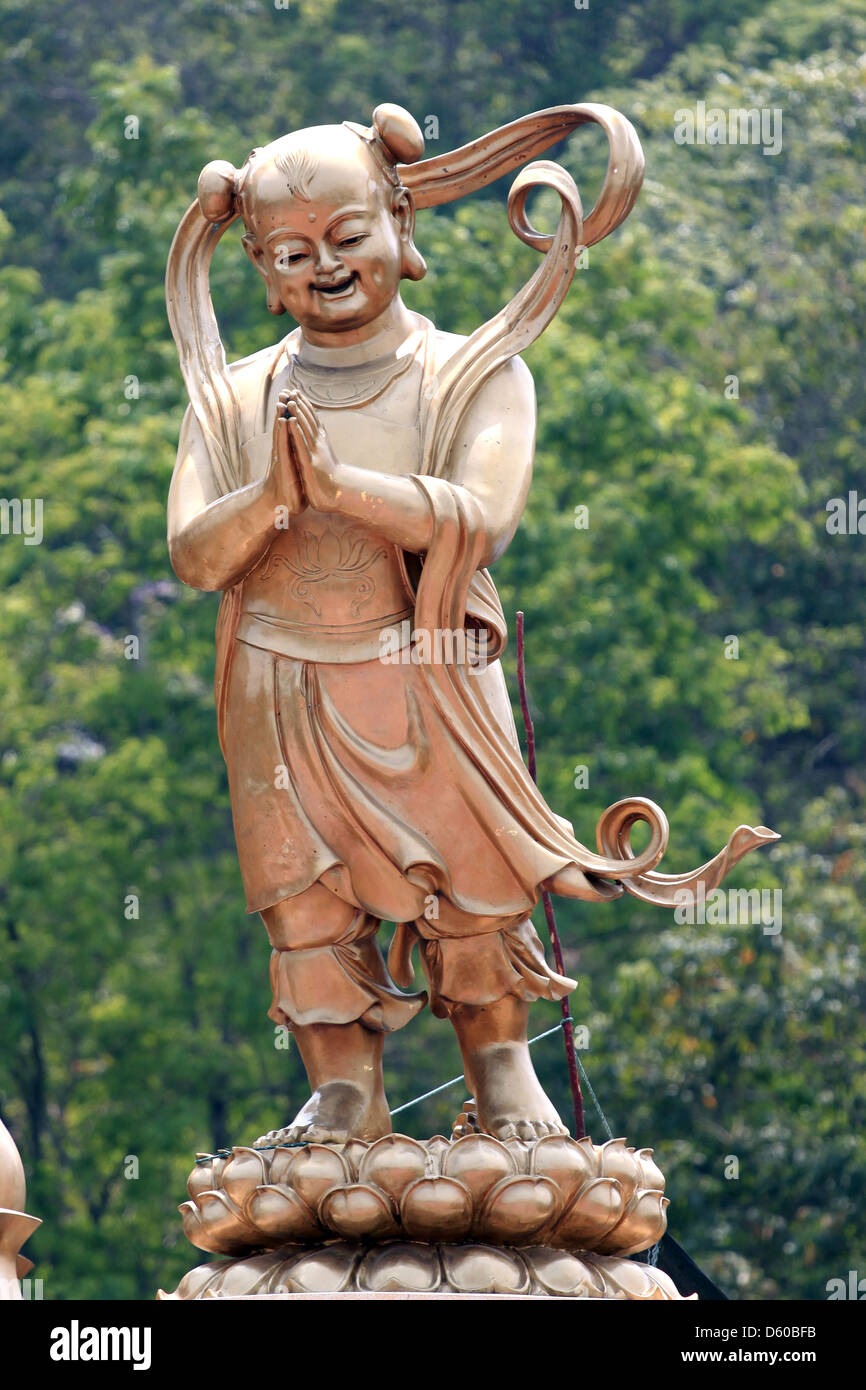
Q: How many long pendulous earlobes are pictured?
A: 2